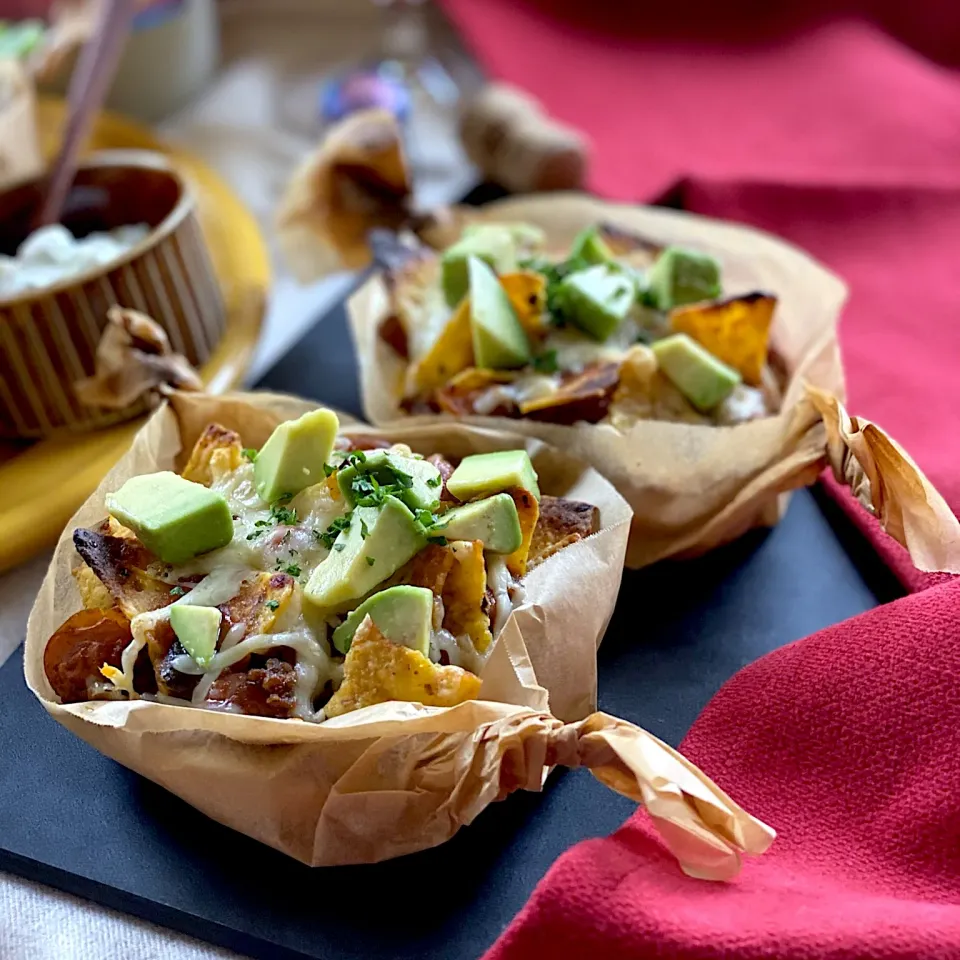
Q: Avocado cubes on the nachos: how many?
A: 14